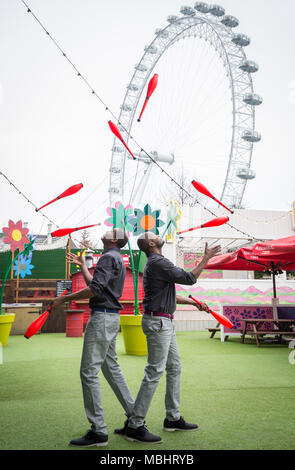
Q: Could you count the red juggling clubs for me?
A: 8